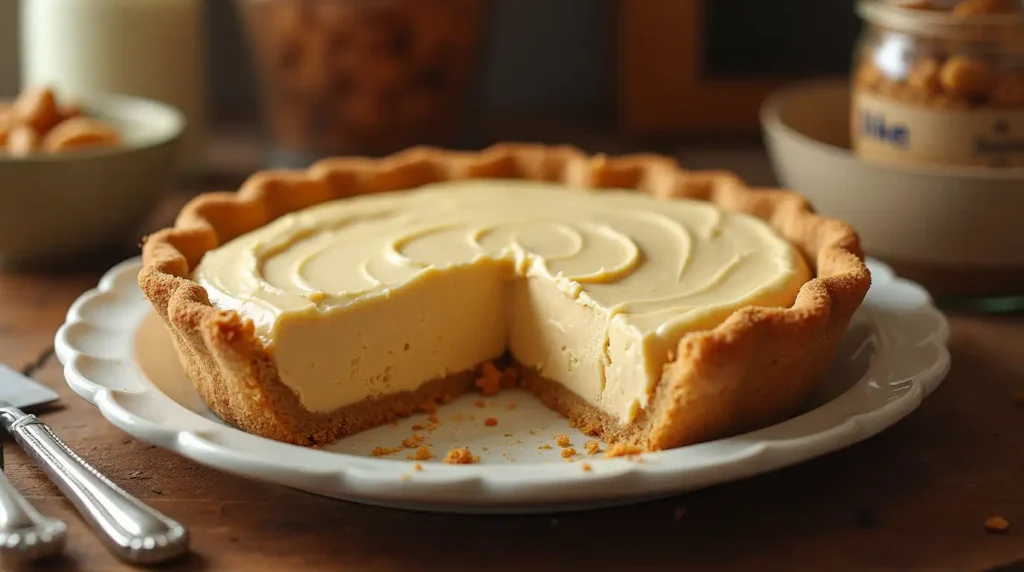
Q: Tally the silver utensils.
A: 2